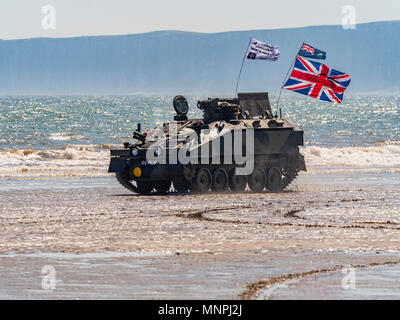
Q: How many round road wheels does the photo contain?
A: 5